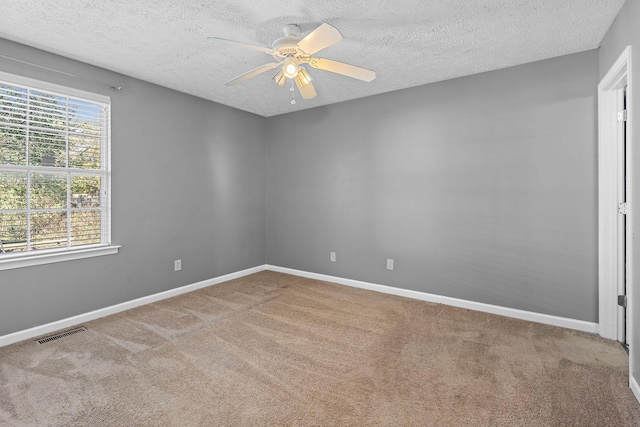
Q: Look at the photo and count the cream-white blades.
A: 5